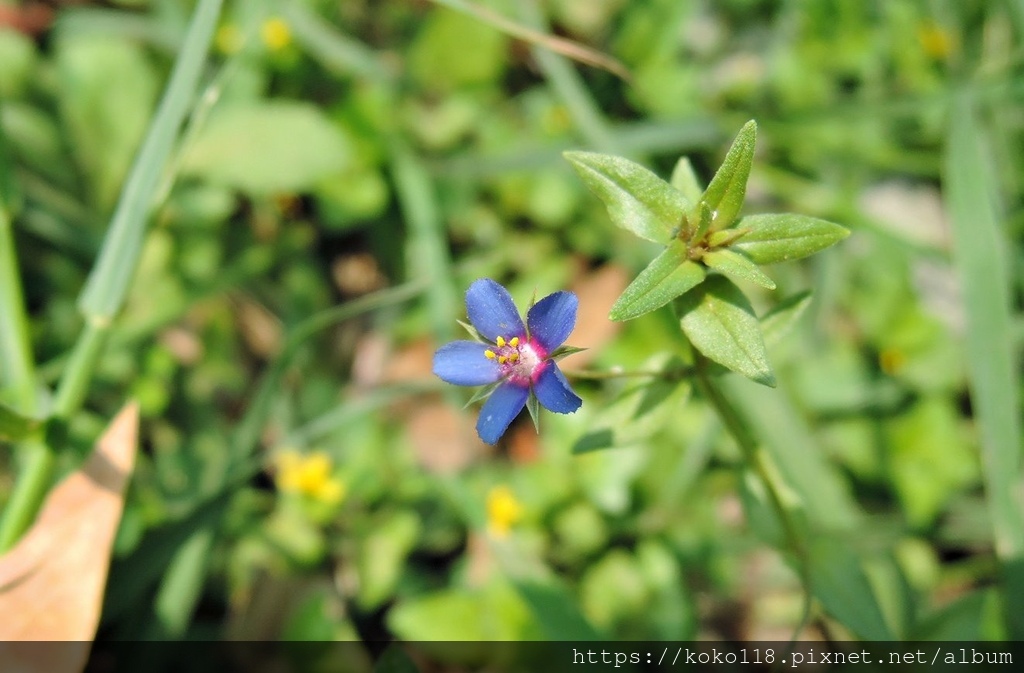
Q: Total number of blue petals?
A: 5